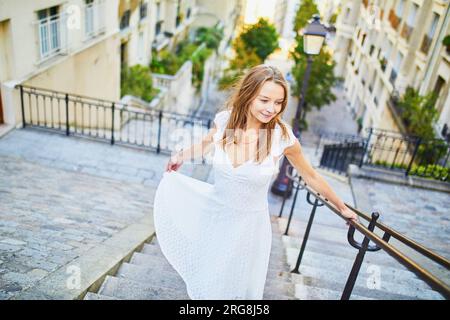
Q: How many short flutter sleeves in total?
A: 2